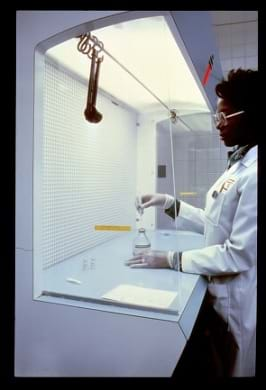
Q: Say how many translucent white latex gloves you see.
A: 2